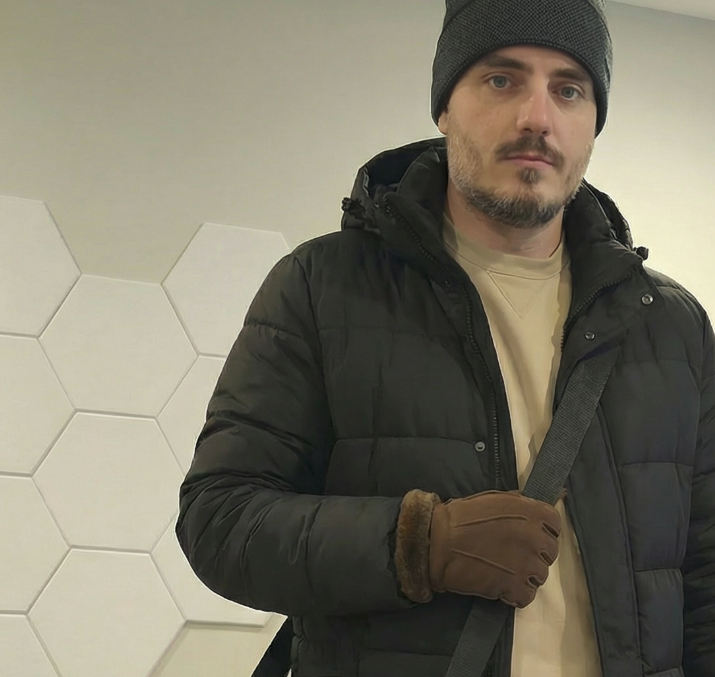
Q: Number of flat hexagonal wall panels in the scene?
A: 10